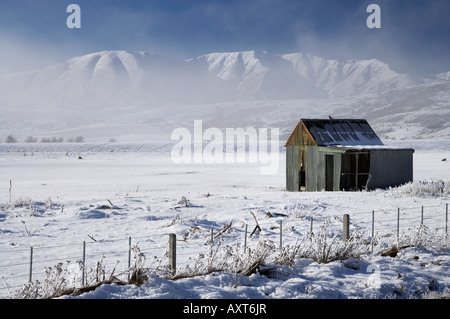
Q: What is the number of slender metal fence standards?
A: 11